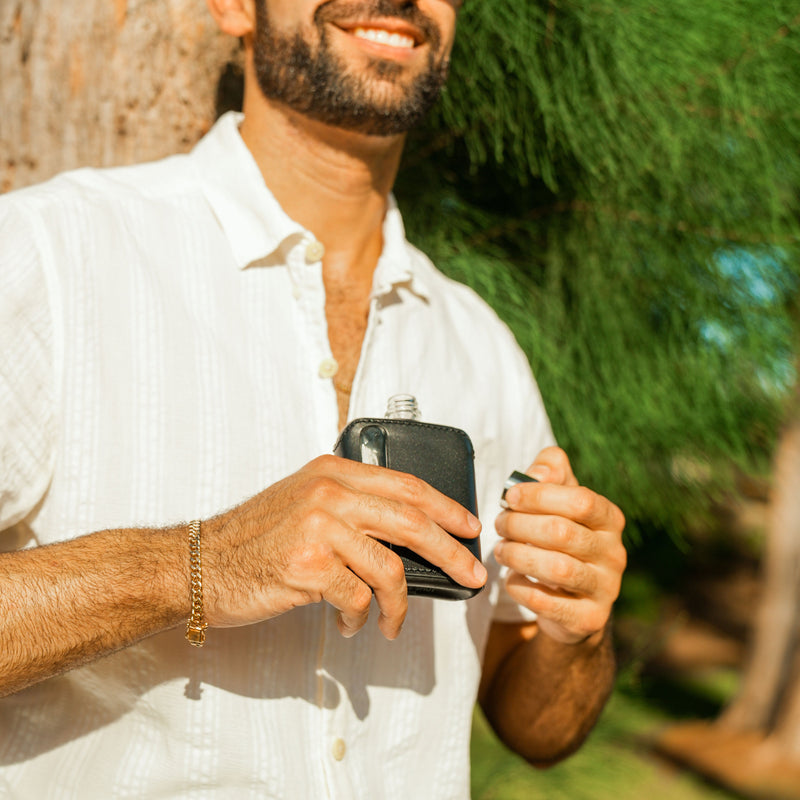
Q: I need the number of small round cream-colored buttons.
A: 3